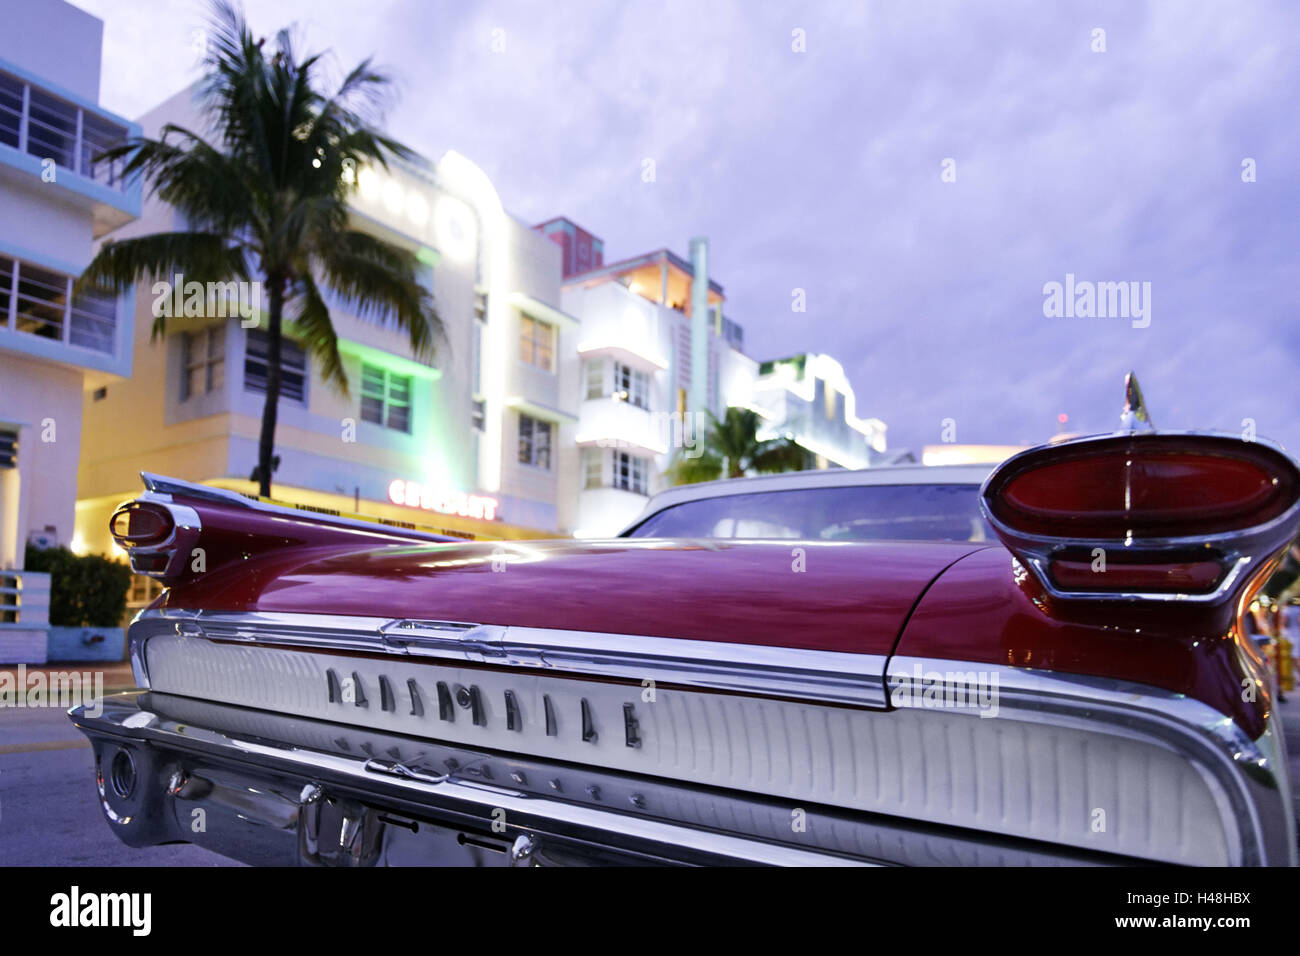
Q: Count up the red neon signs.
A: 1